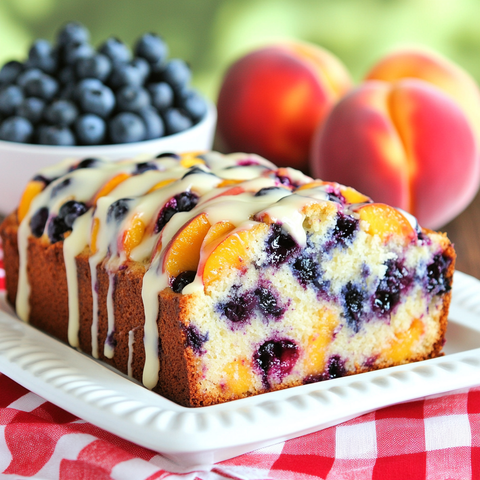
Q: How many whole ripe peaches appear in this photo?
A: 3